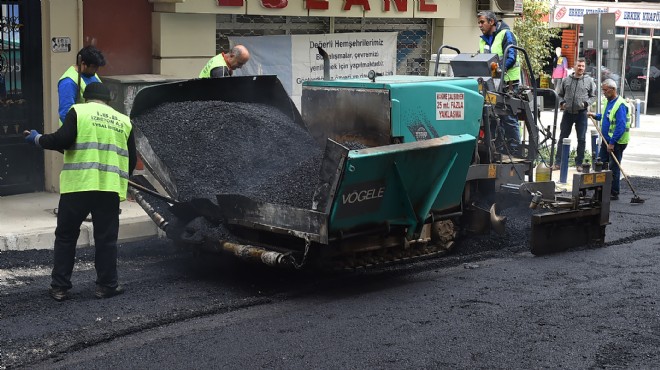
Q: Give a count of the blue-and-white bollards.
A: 3